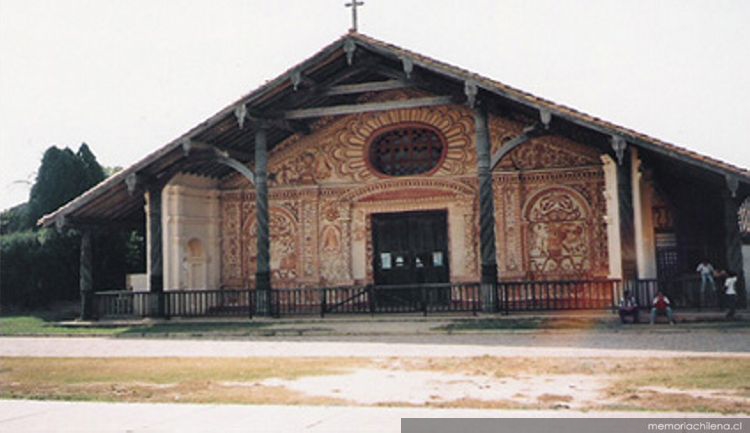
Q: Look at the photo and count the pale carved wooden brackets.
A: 11